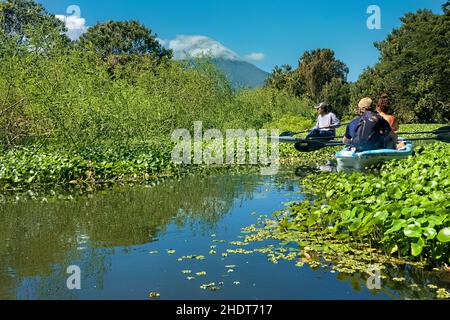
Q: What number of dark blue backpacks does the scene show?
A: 1